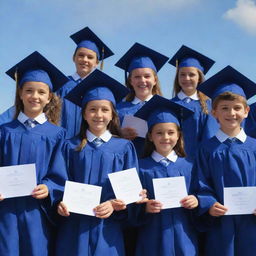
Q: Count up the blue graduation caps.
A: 7